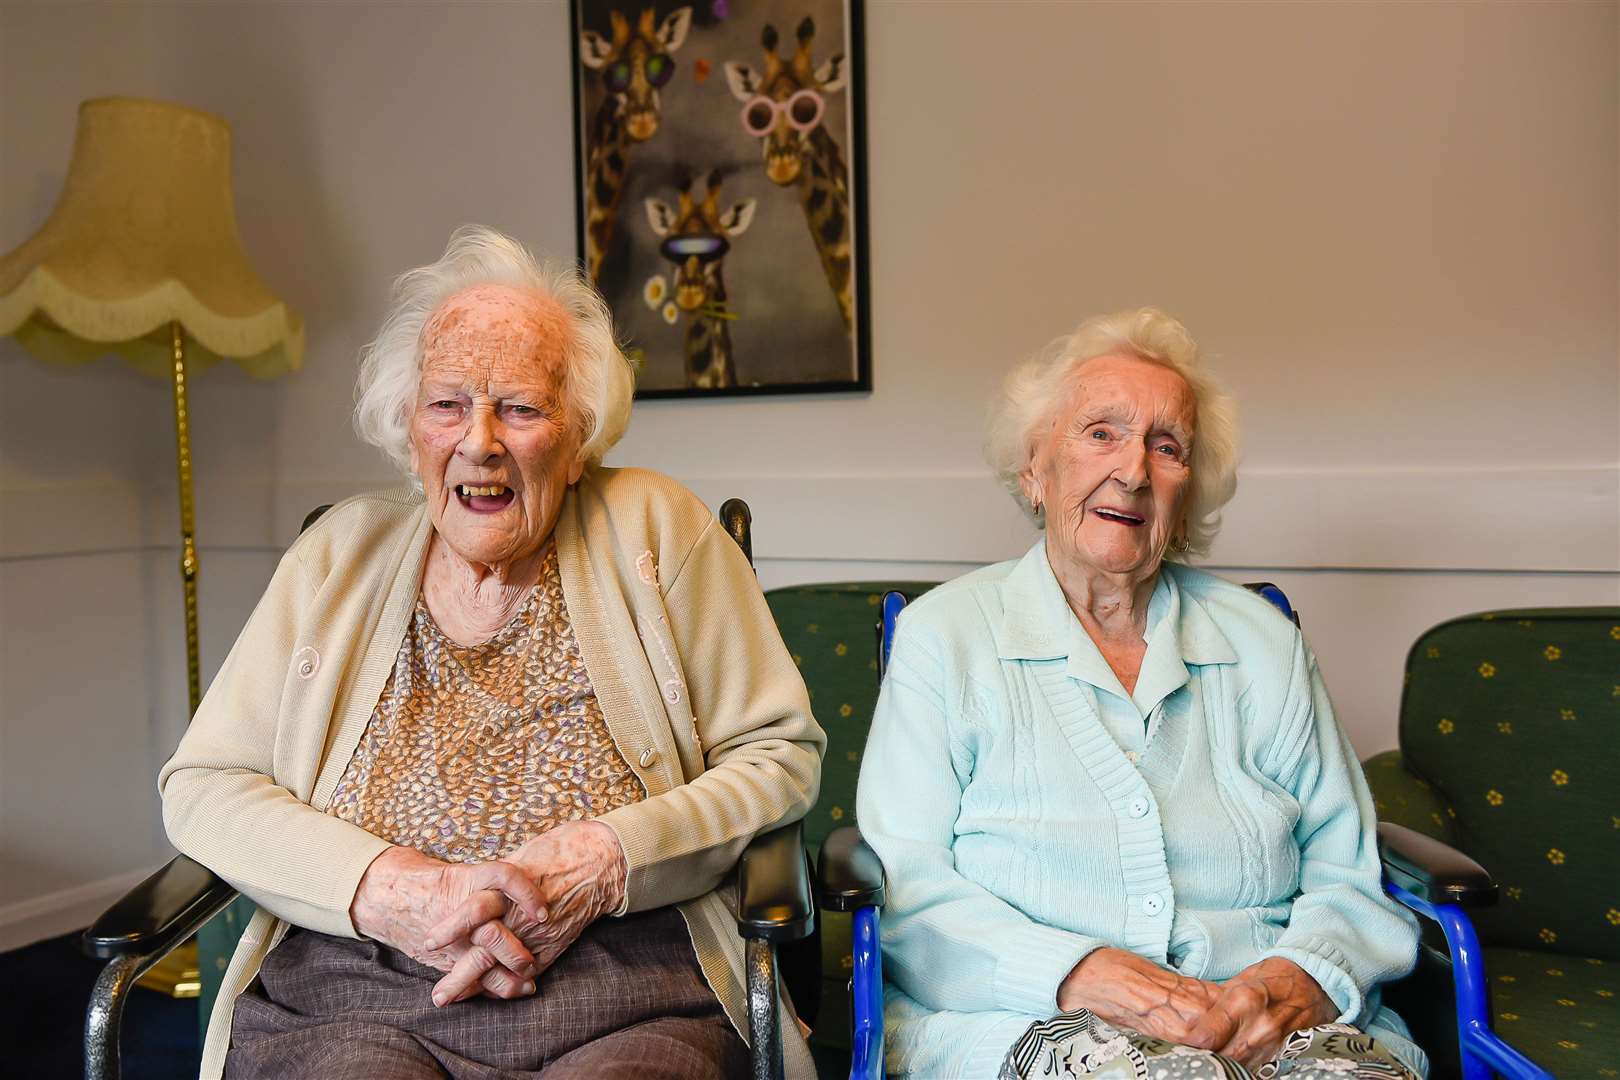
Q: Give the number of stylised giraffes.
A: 3